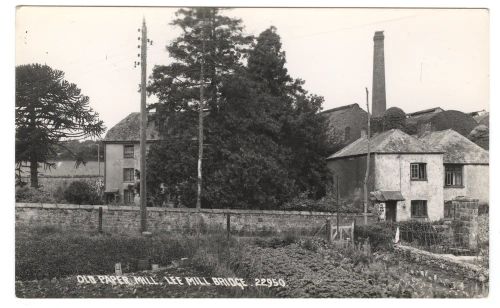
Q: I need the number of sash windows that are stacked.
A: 3